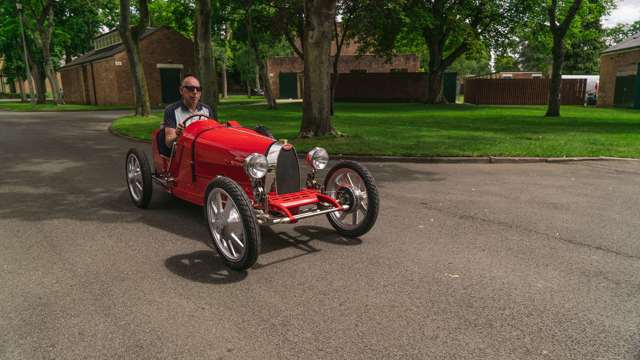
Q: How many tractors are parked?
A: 0